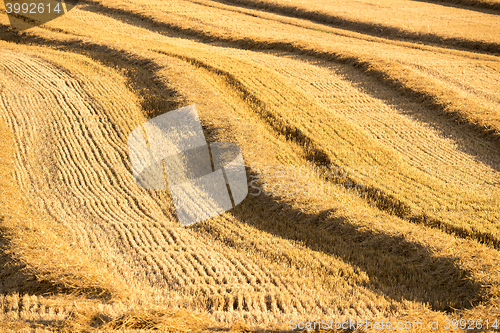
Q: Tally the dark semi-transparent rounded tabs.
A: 1